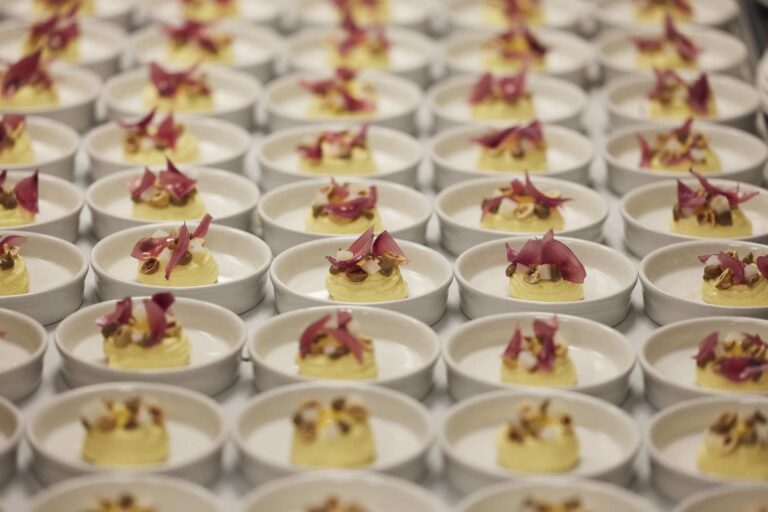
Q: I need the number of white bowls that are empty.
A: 0